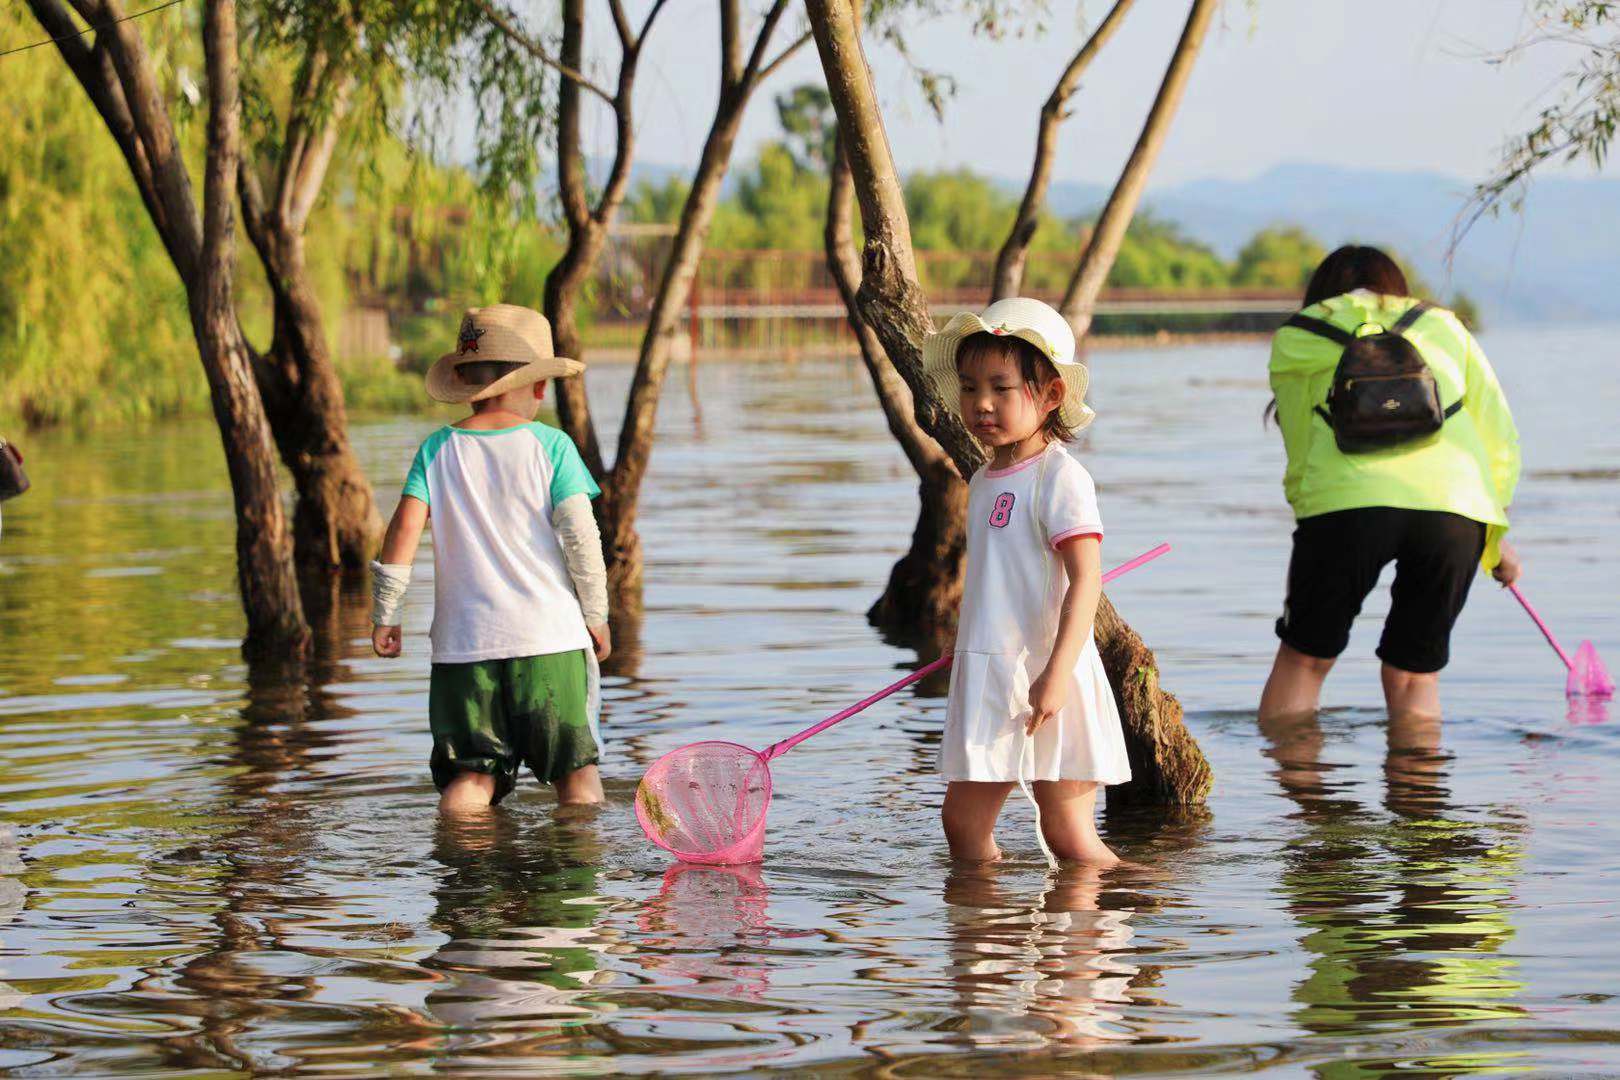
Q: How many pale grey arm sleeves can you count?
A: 2